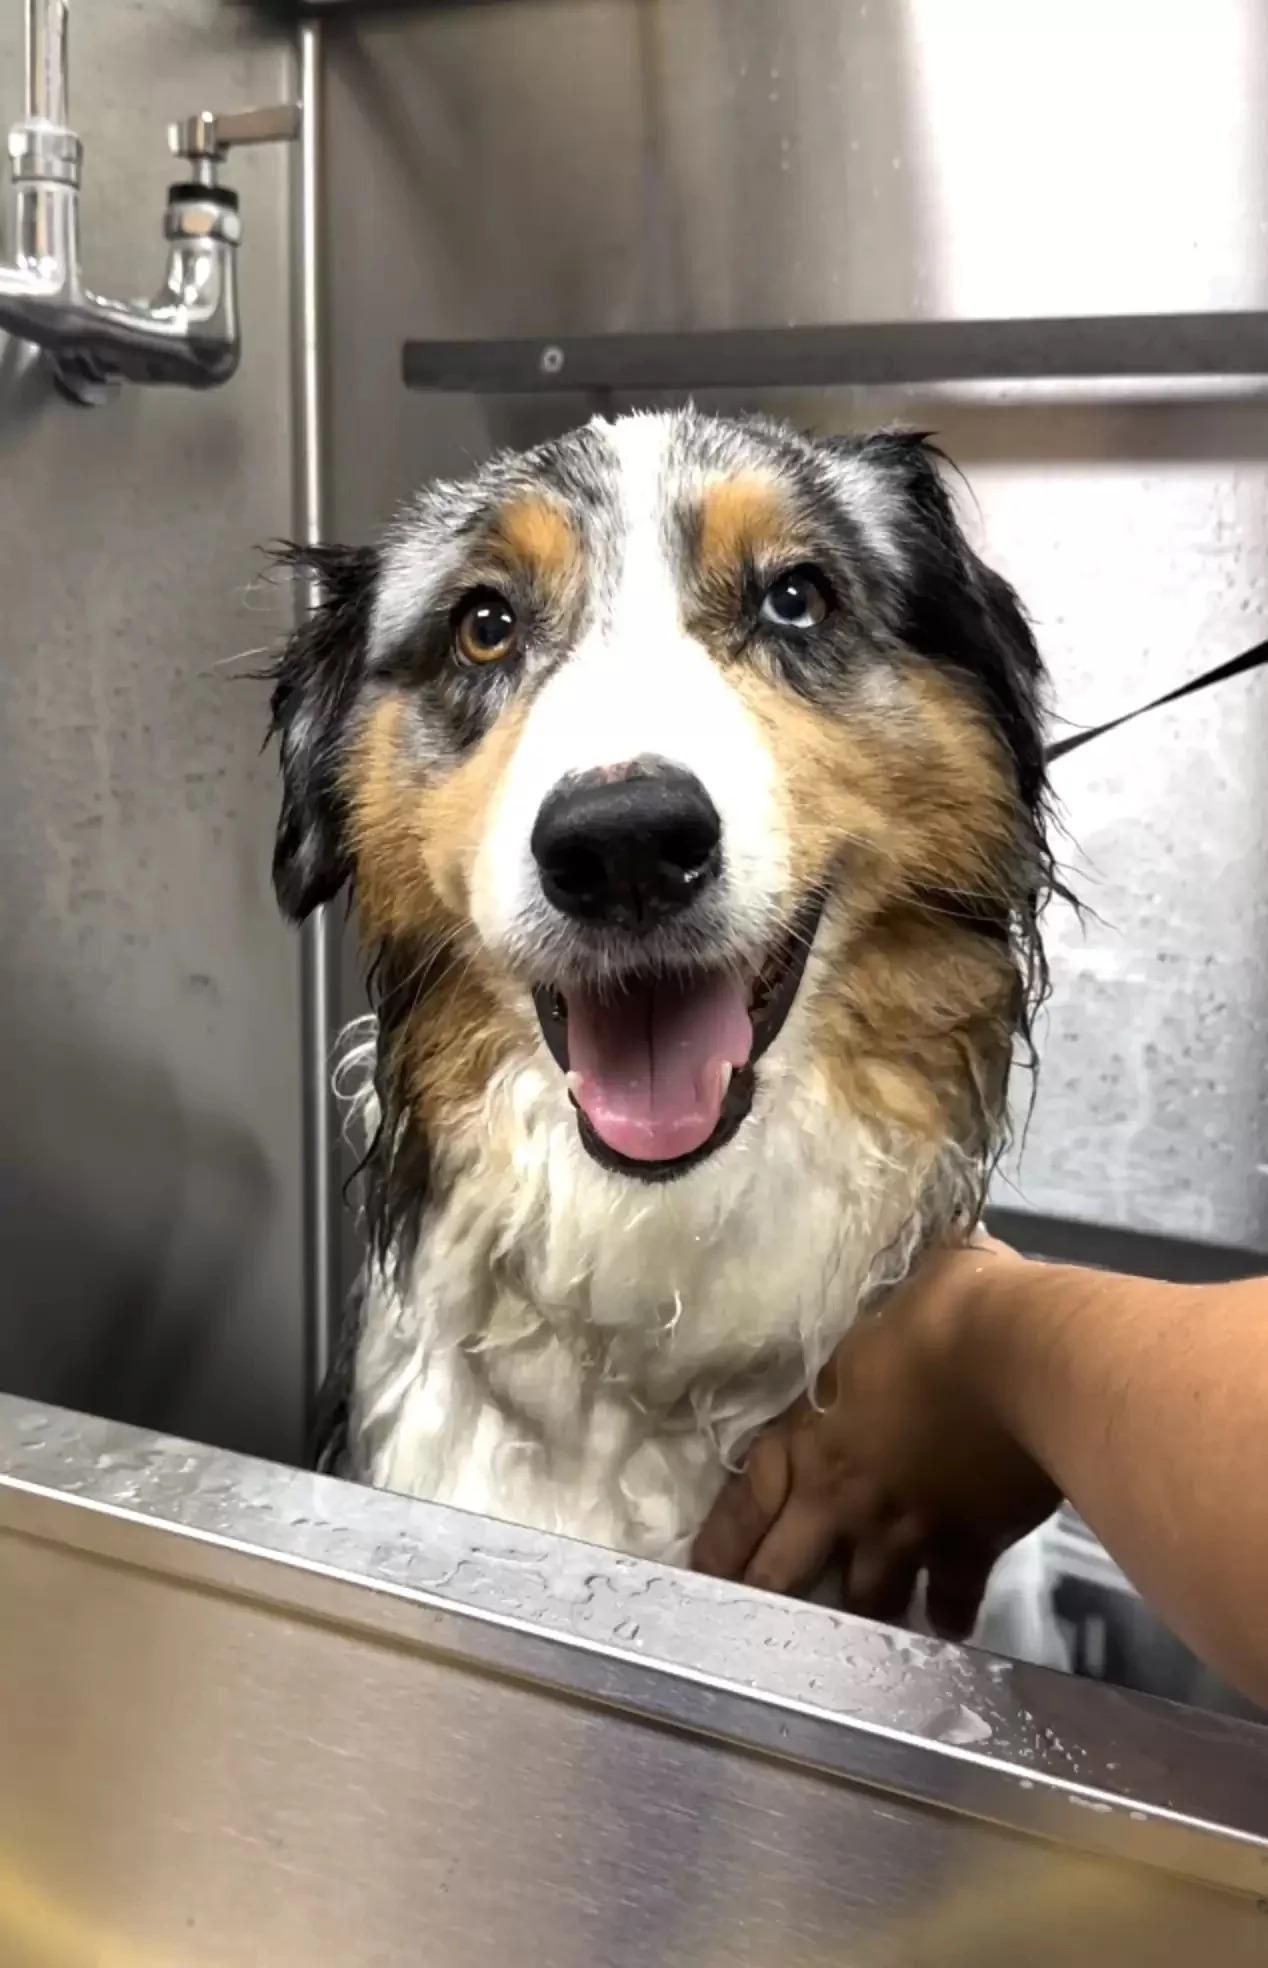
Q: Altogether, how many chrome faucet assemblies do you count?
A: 1